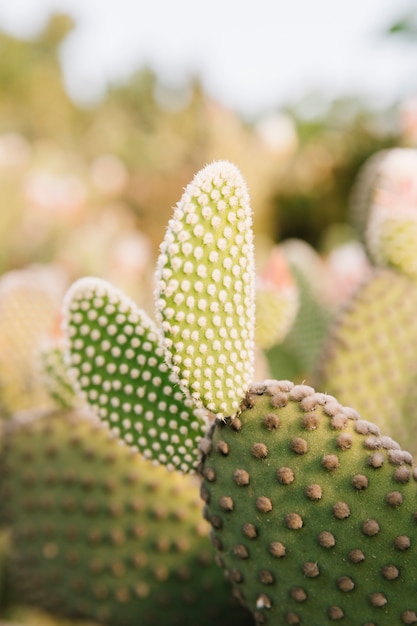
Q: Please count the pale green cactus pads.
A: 1